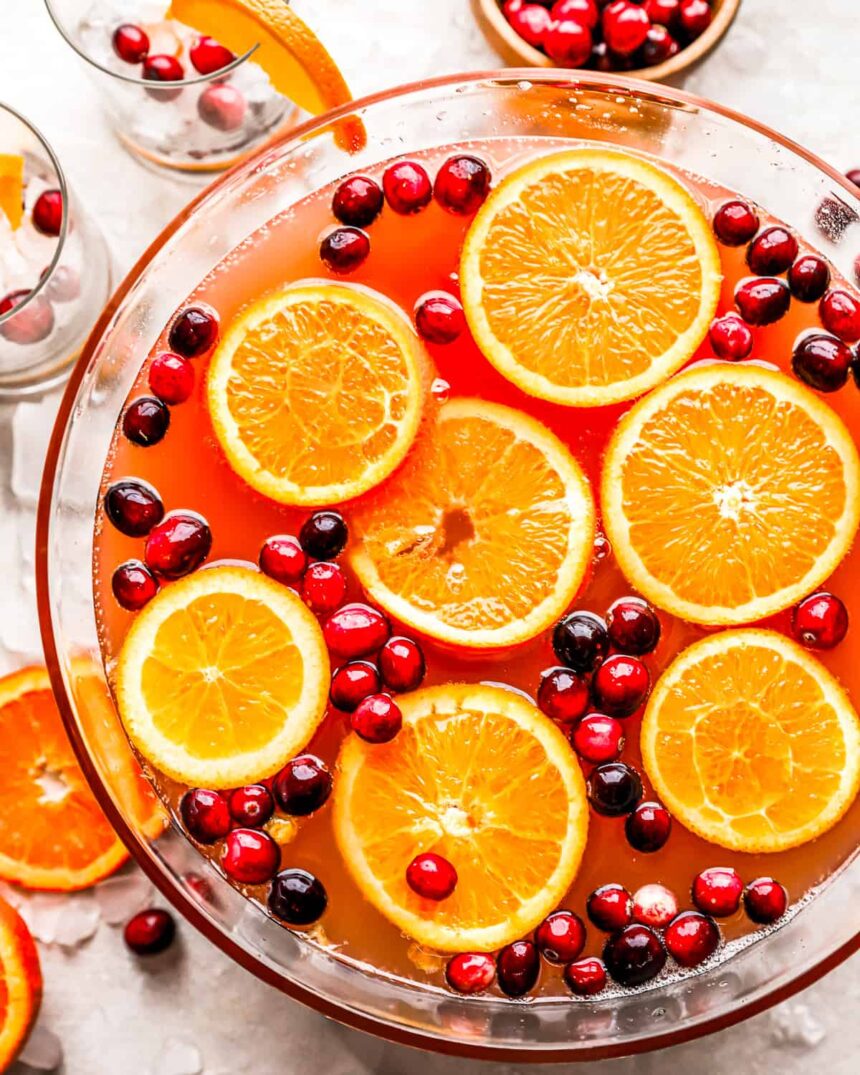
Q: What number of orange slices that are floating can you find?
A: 7